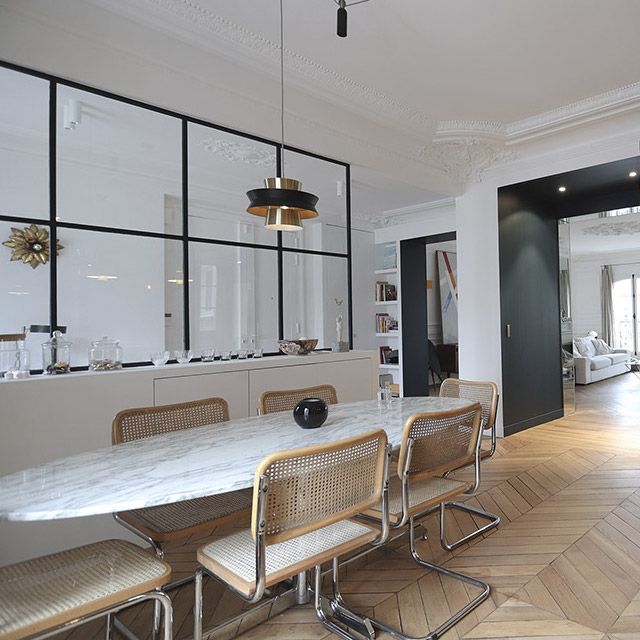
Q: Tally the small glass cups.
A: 6